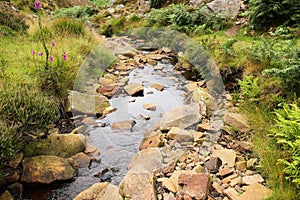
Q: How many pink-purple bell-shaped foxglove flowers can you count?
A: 6